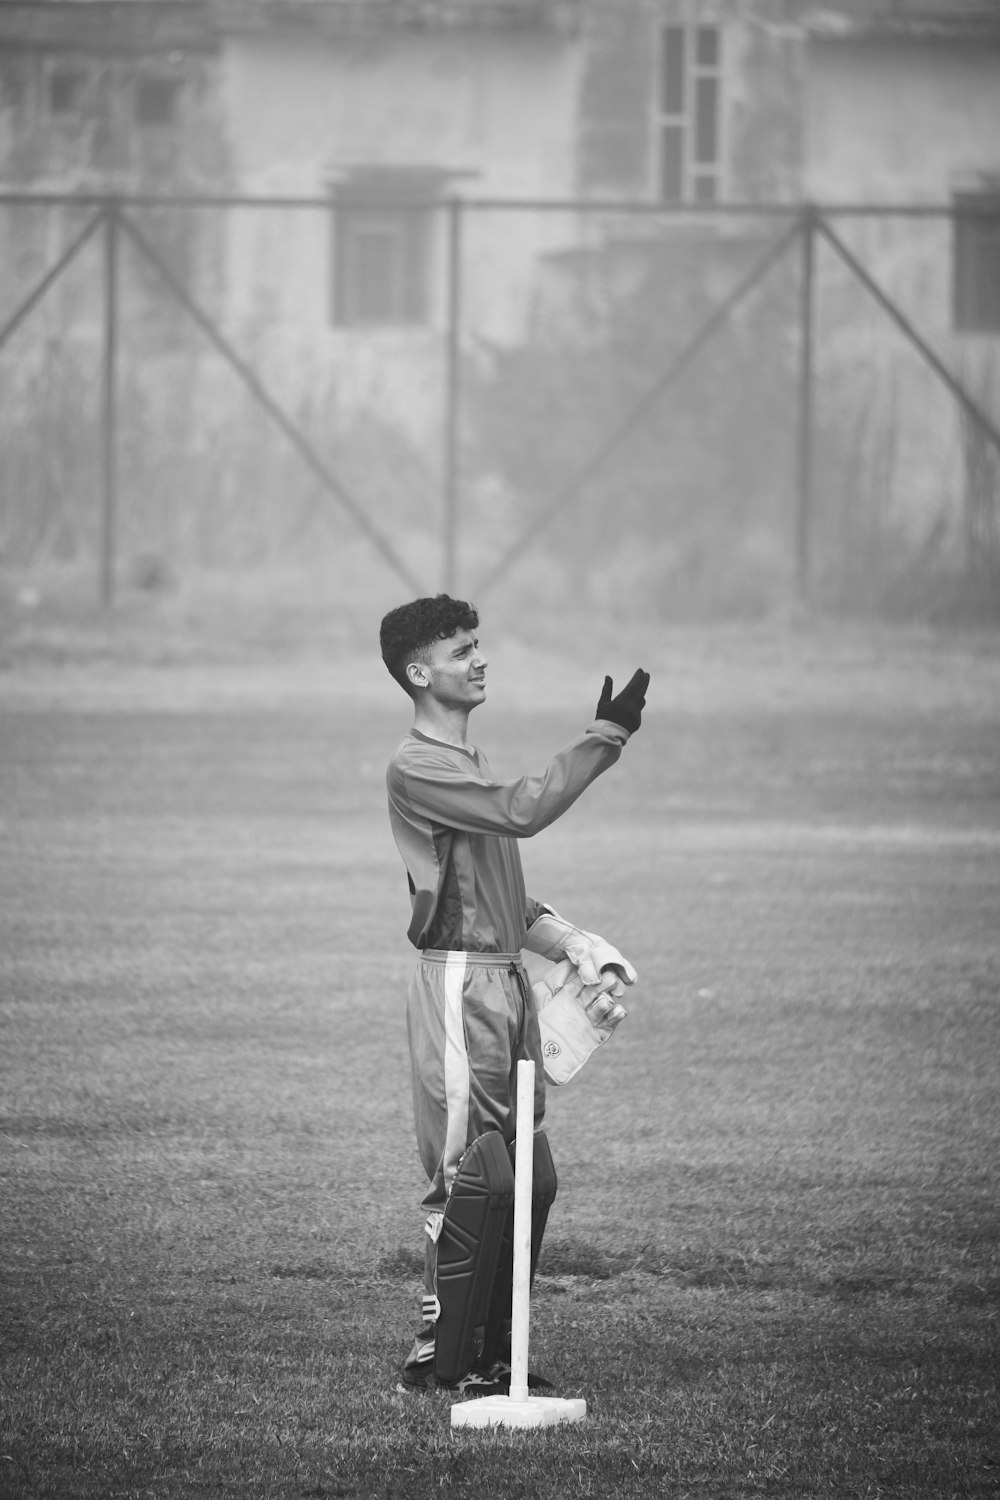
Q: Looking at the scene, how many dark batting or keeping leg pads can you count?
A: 2